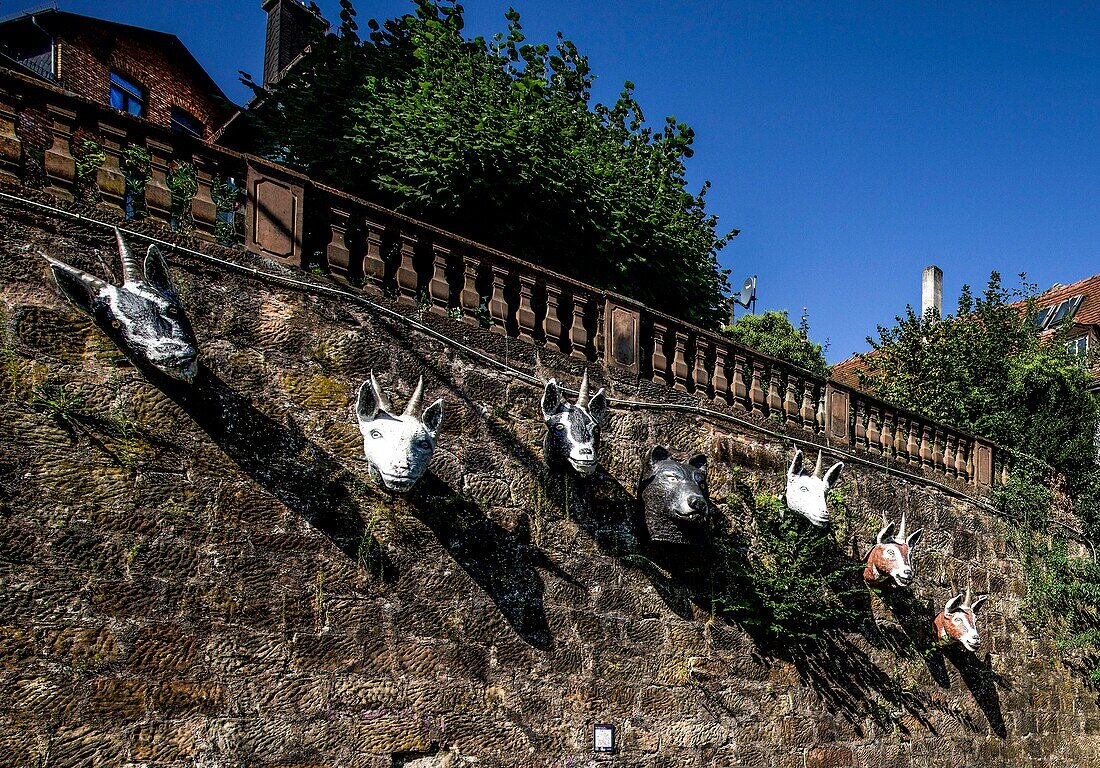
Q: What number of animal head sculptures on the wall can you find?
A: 7